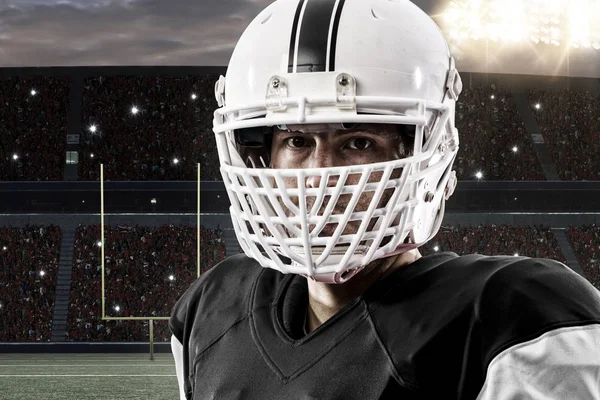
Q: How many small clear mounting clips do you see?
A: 2